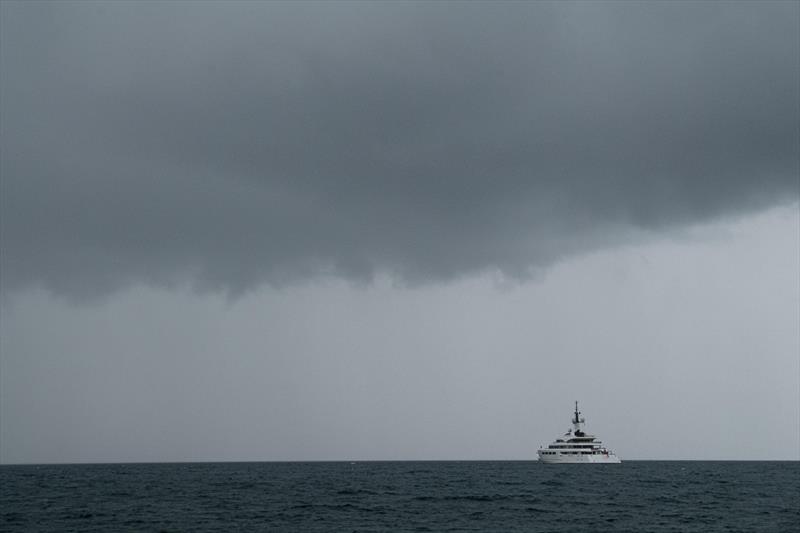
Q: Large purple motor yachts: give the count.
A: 0